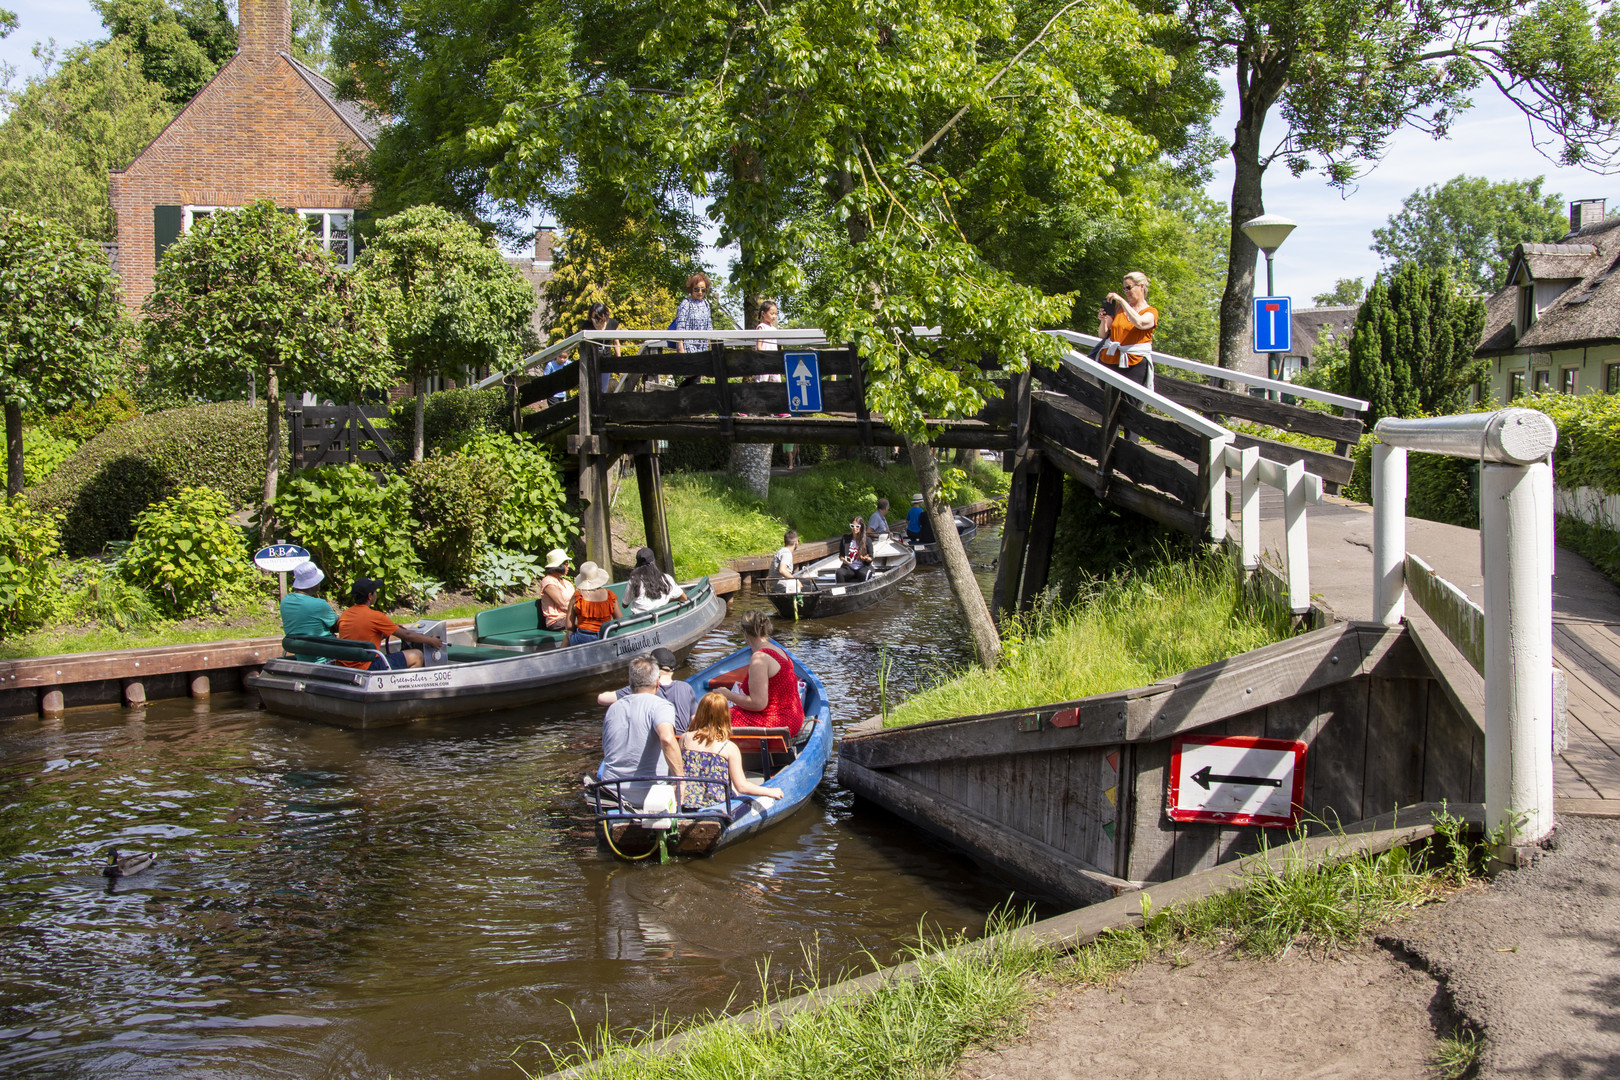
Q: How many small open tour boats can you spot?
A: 4